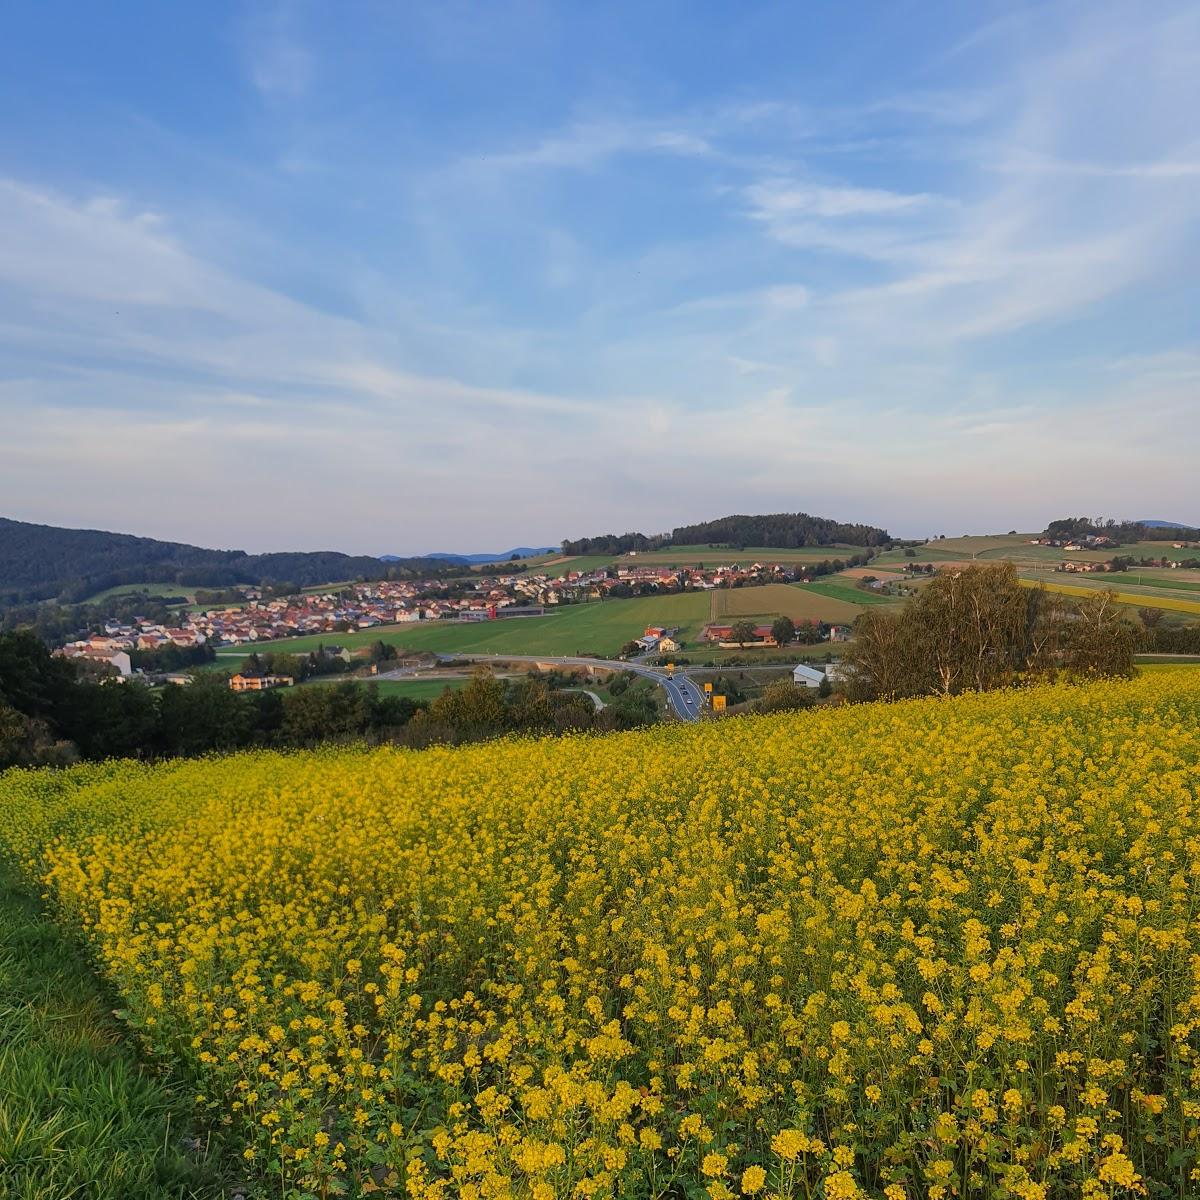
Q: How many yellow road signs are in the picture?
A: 3